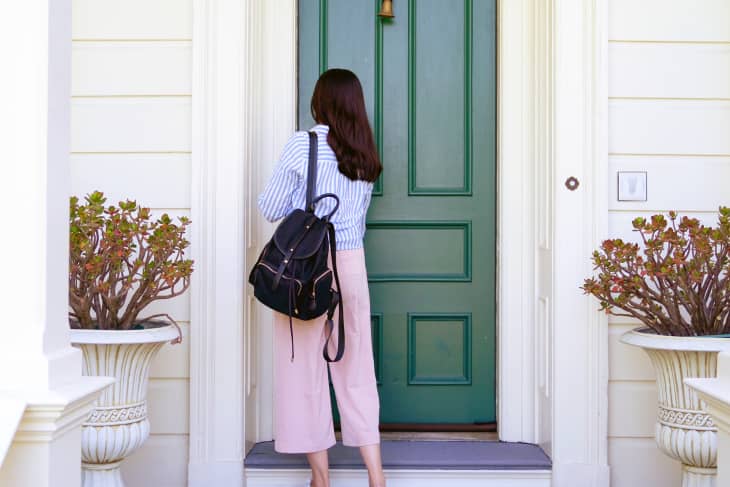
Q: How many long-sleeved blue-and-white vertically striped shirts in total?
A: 1